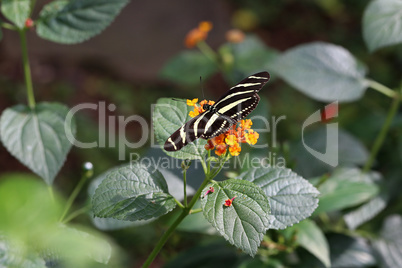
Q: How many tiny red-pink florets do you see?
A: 2